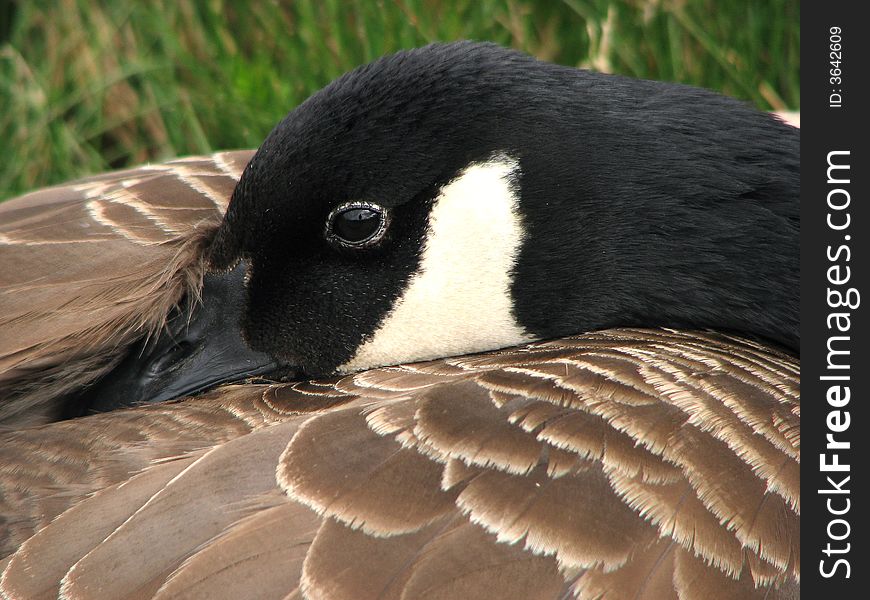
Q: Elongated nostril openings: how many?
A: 1